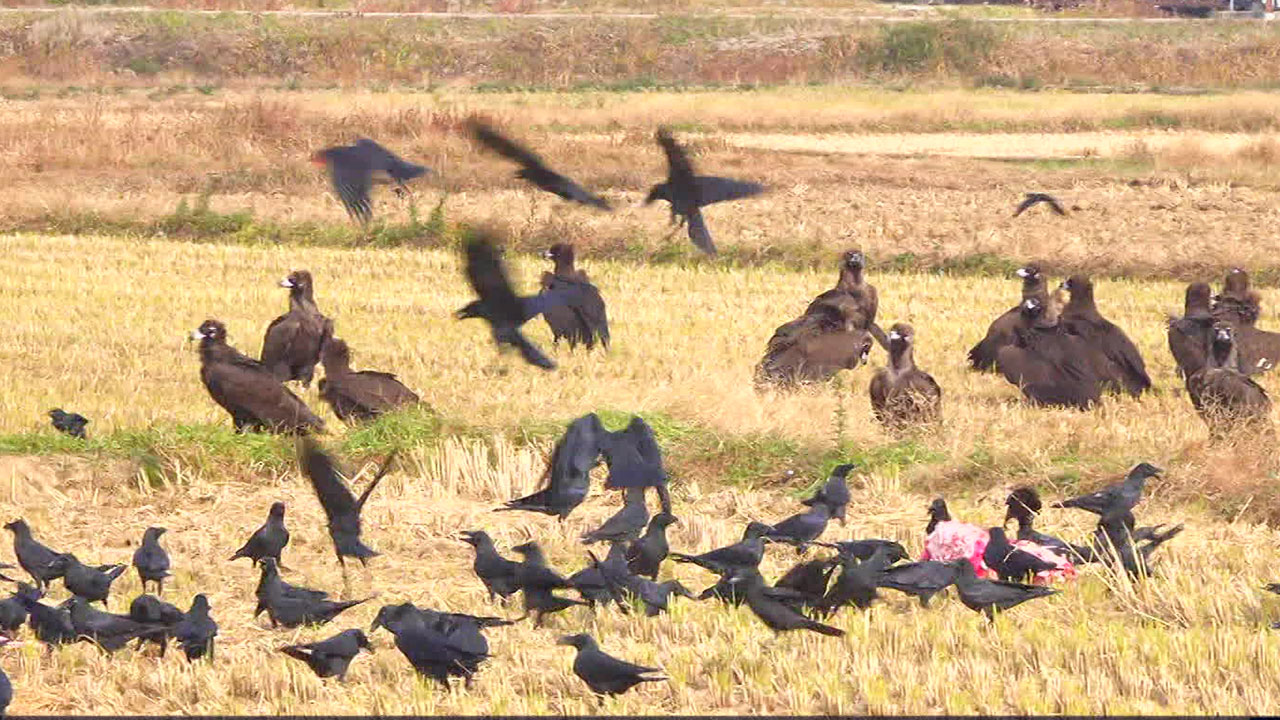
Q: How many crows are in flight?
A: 7